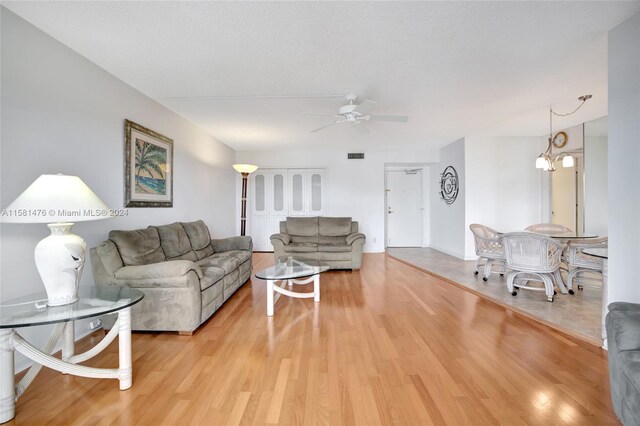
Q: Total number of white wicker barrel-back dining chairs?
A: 4